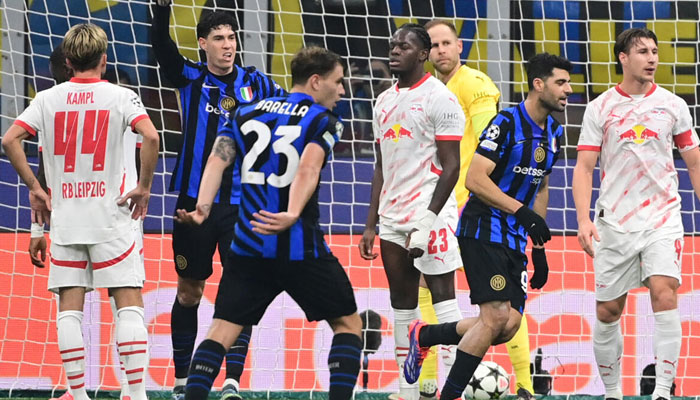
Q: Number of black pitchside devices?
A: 3